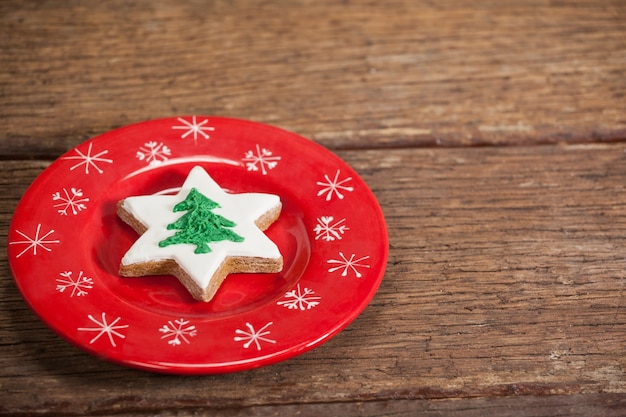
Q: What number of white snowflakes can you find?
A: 14